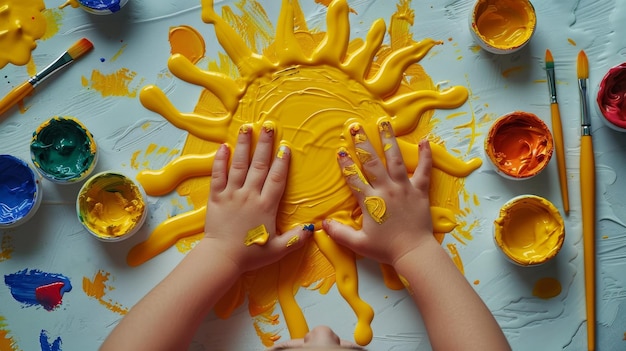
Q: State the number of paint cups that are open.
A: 8